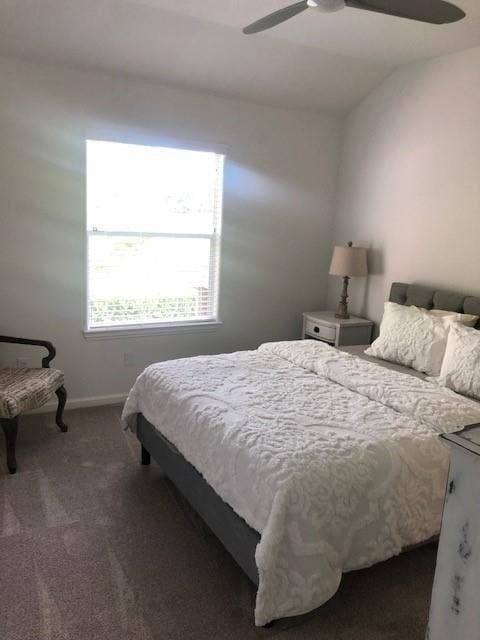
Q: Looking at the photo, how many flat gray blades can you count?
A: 2